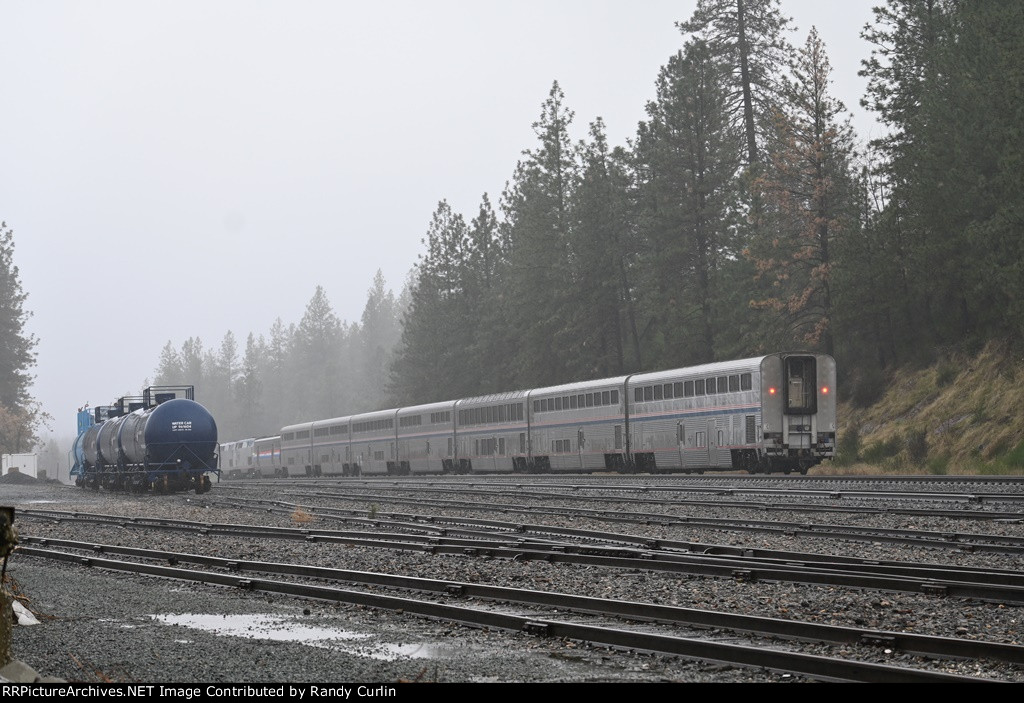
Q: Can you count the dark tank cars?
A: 3